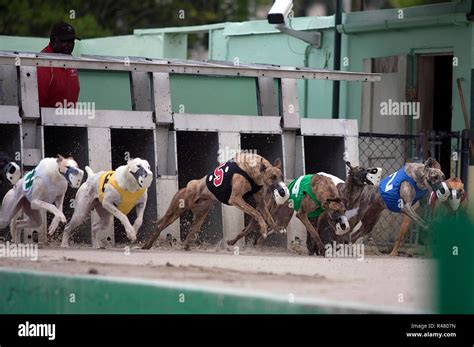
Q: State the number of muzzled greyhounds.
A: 8